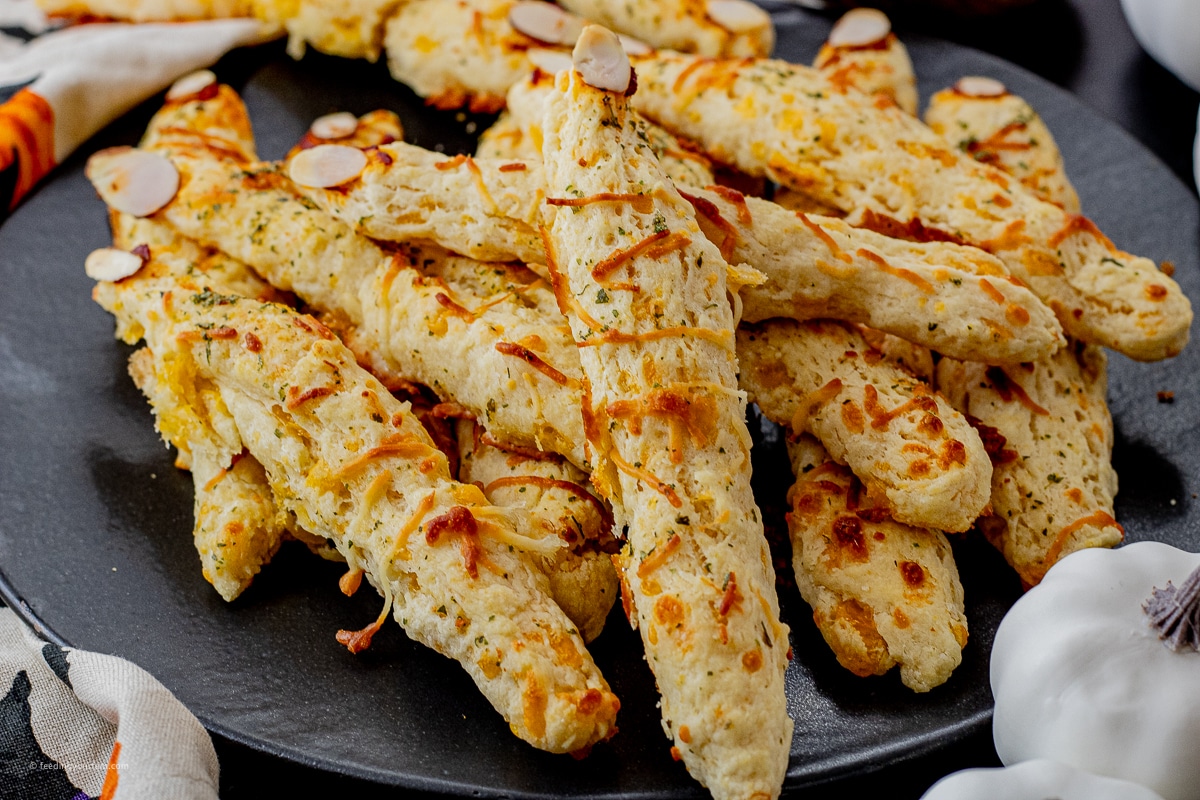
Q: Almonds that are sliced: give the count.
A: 12